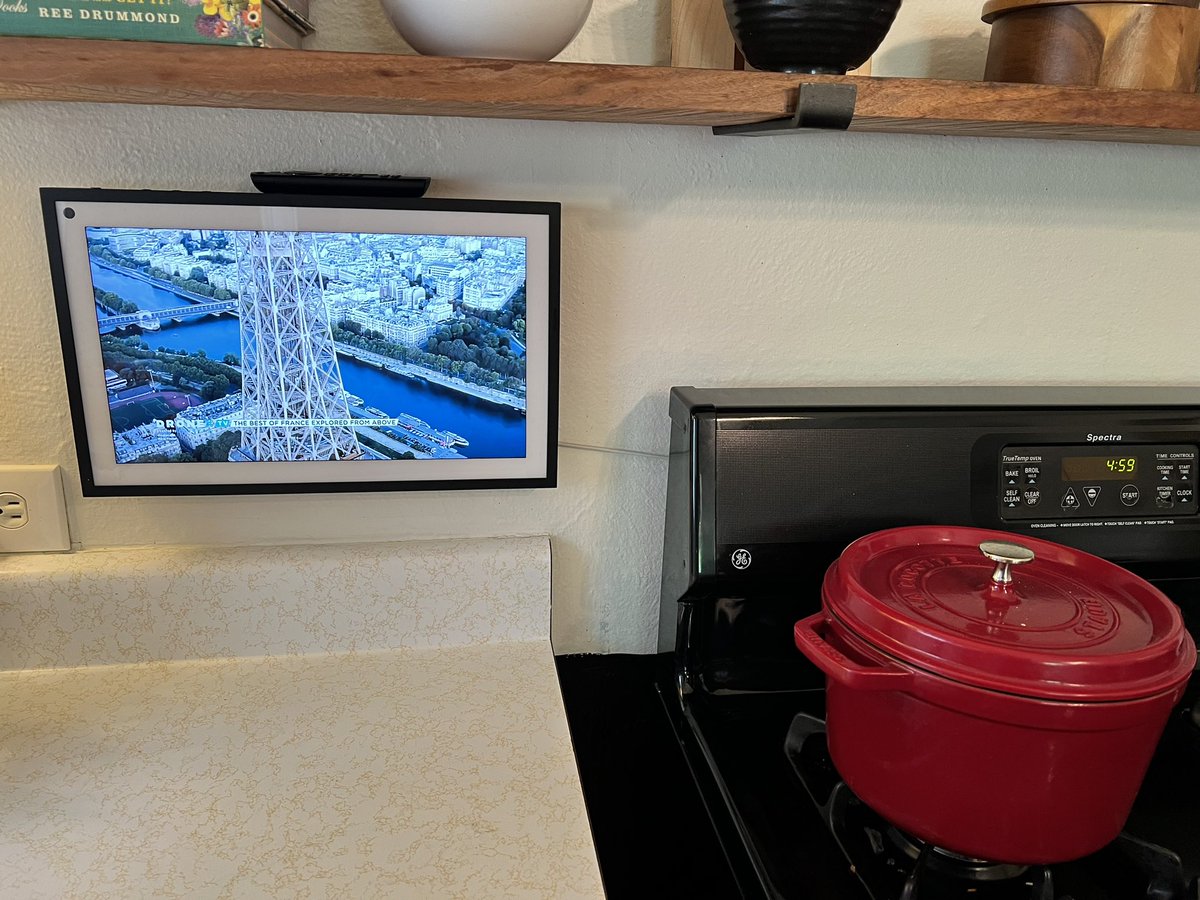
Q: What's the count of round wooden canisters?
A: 1